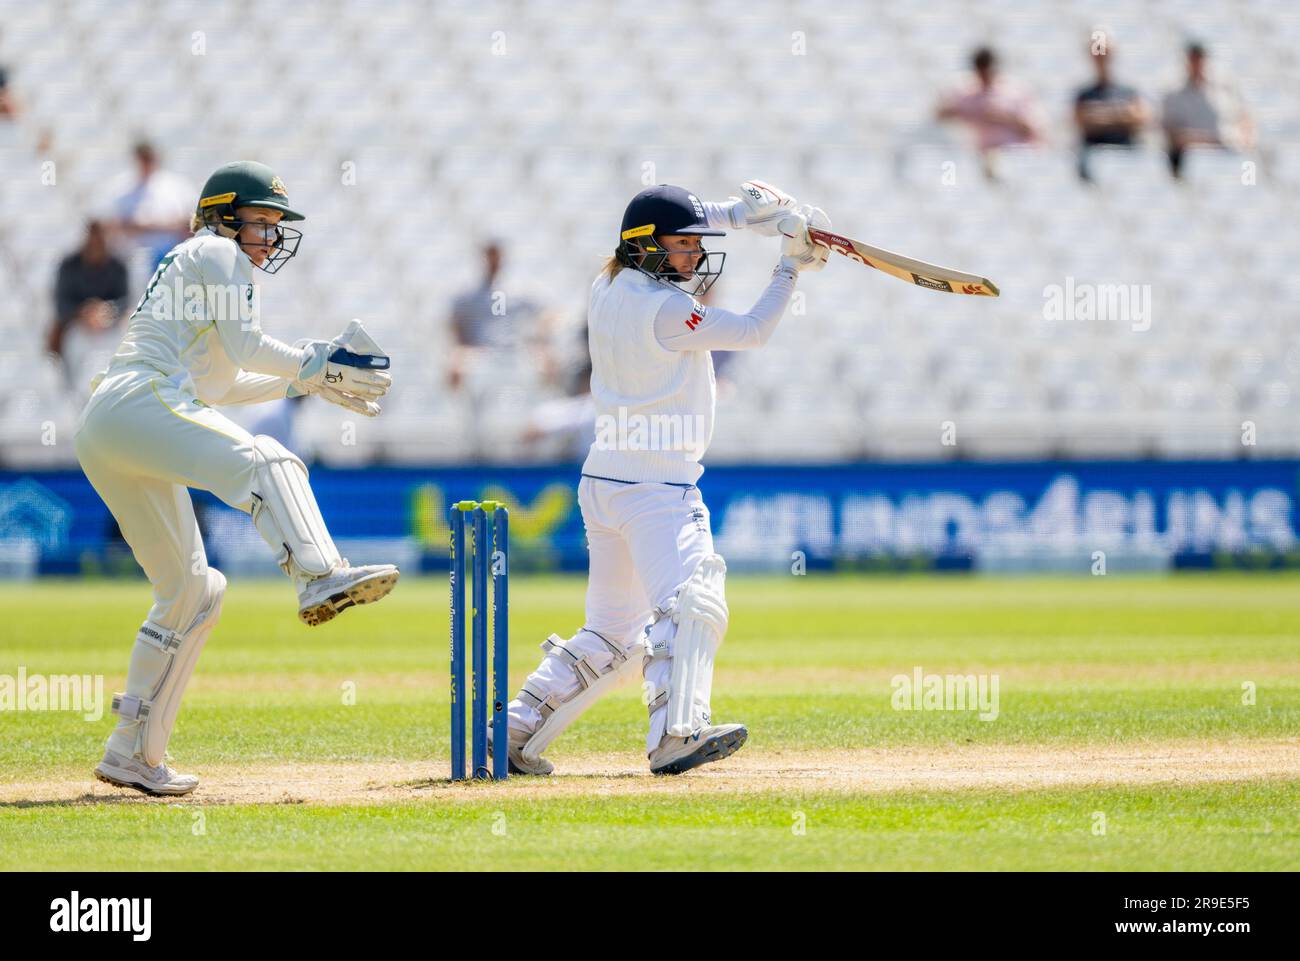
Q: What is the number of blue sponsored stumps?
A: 3